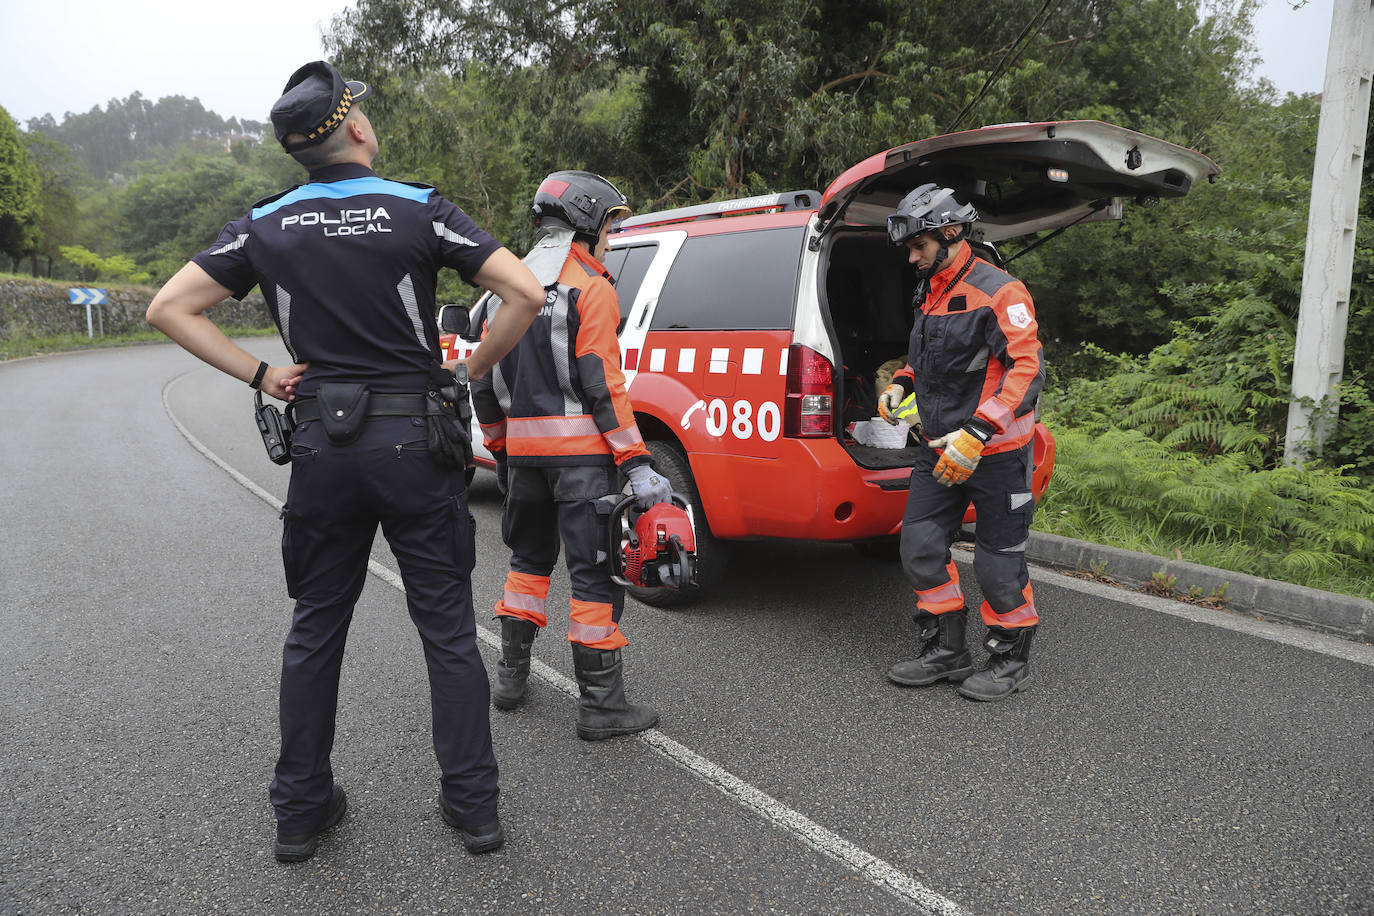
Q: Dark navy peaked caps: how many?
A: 1